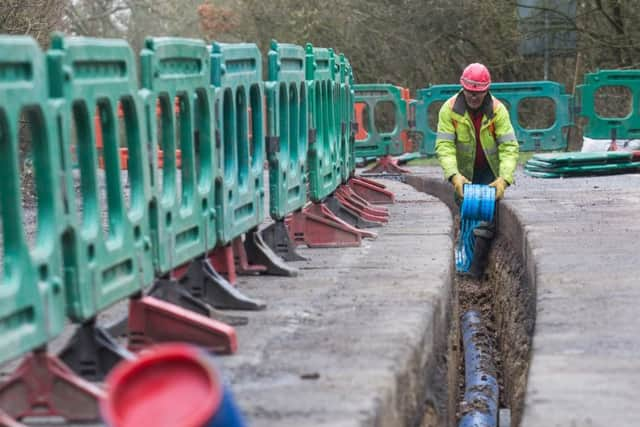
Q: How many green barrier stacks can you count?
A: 1